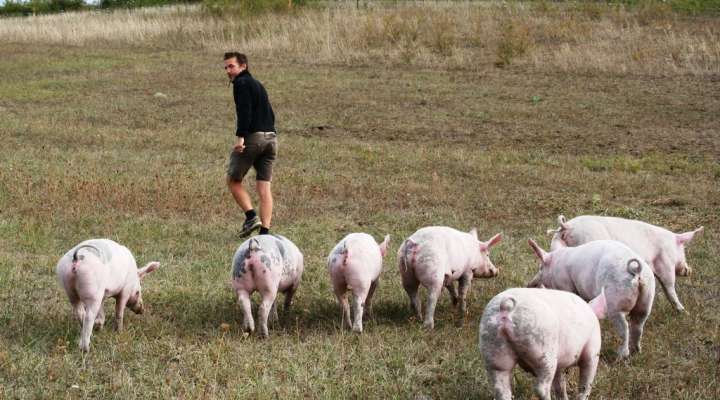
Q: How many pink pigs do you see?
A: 7